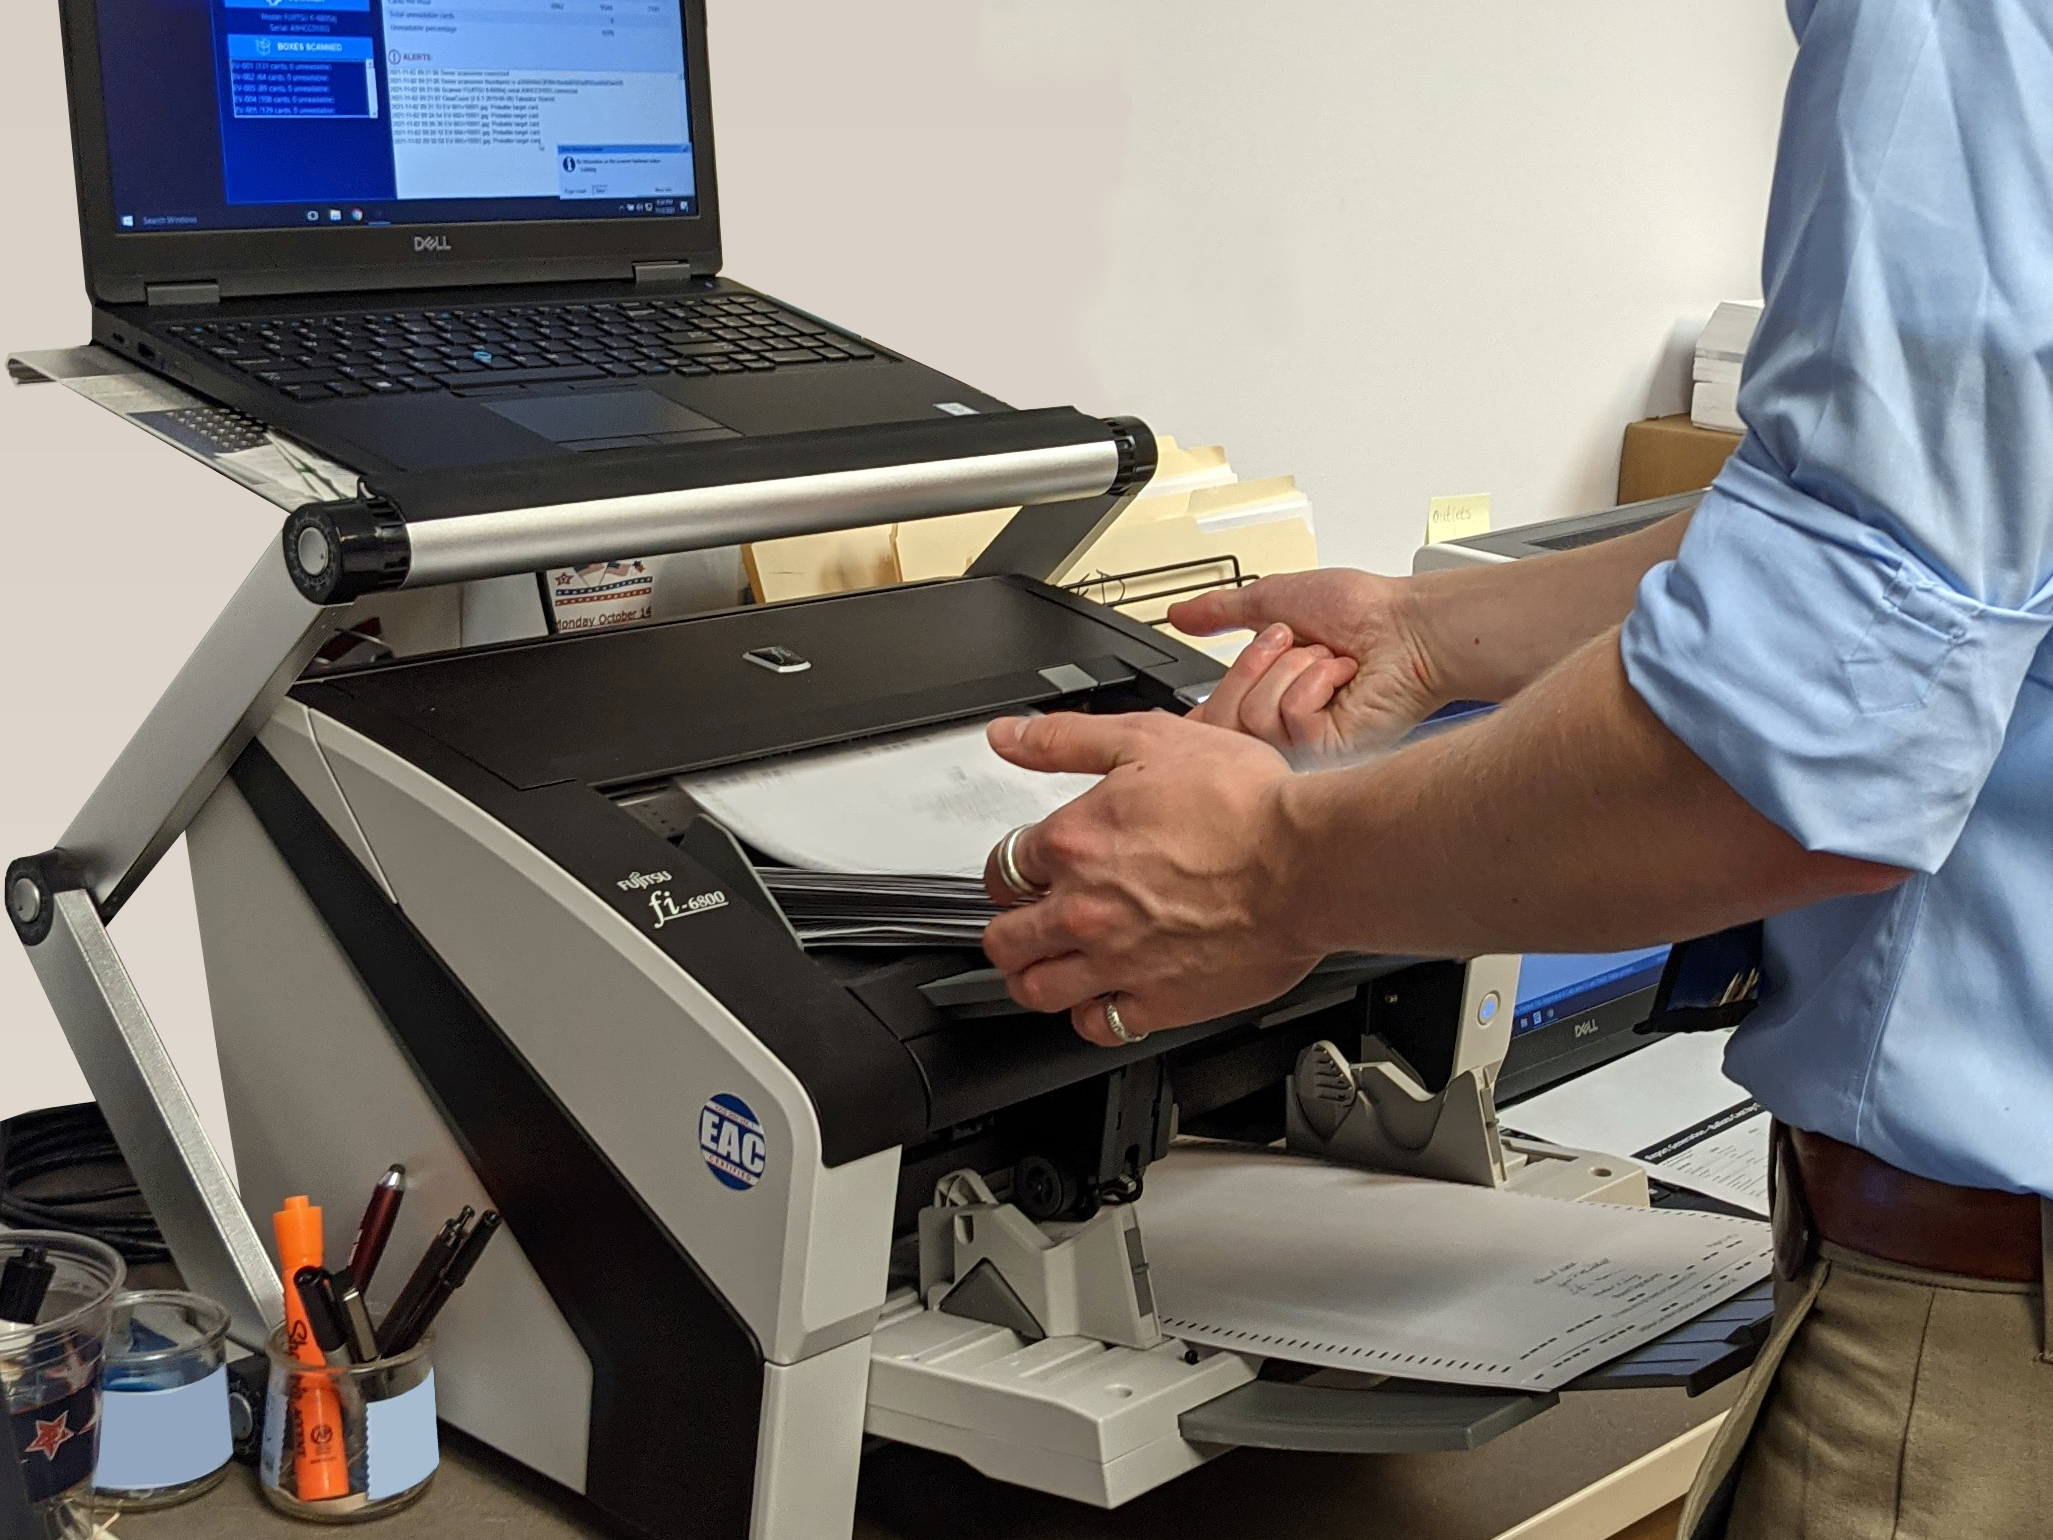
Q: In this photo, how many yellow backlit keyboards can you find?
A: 0